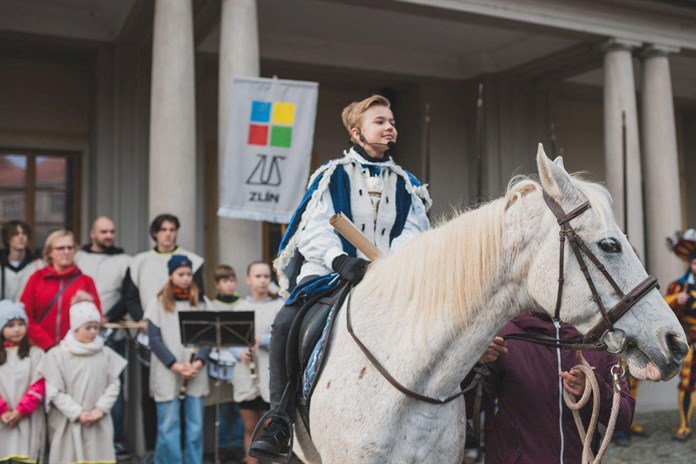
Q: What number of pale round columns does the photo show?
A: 4